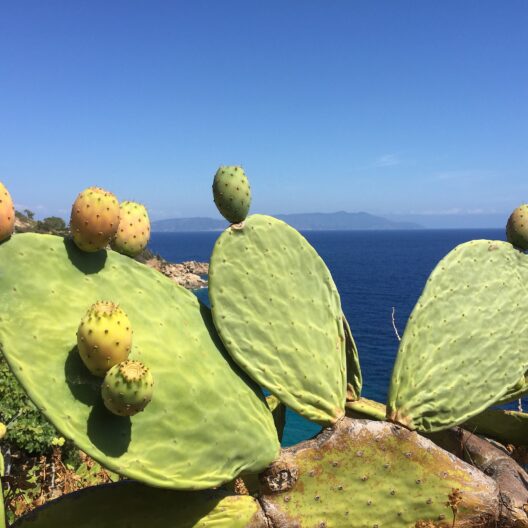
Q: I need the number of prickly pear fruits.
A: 7